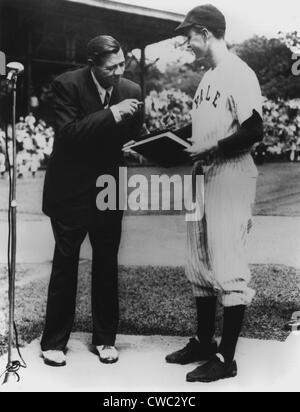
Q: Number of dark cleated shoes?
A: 2